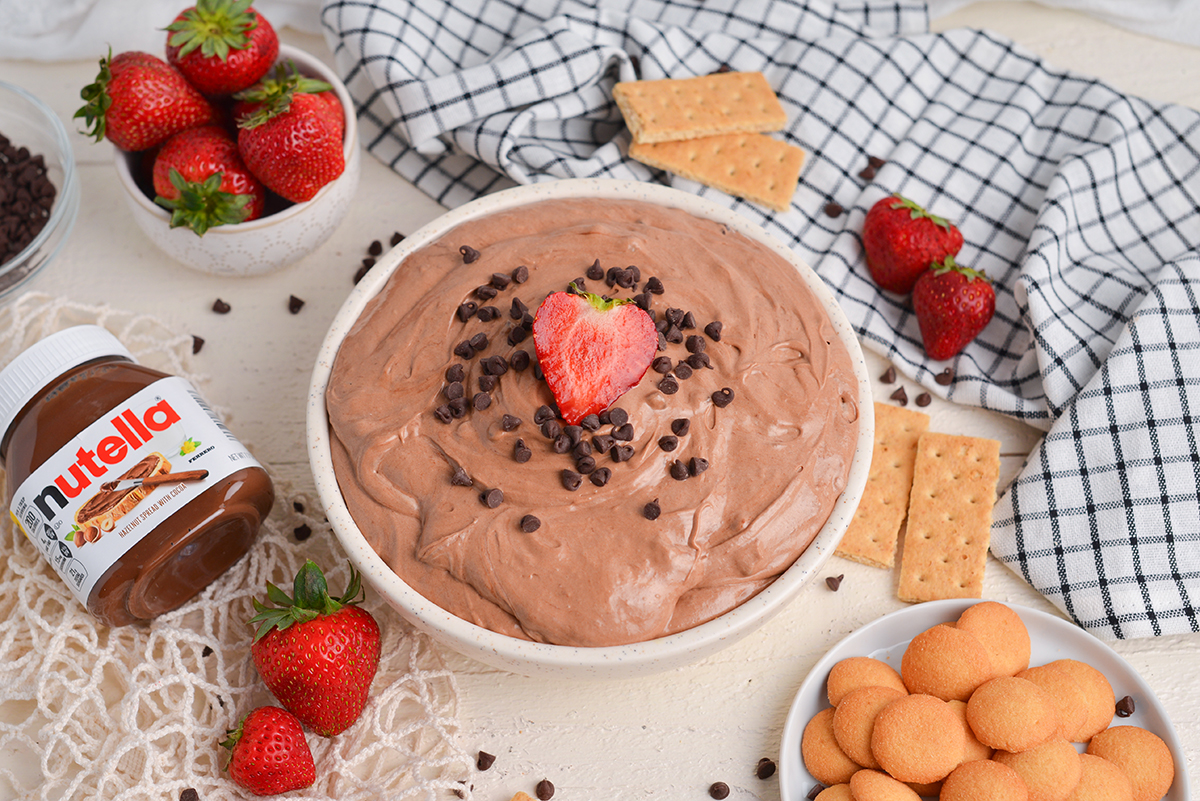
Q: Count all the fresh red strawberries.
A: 10